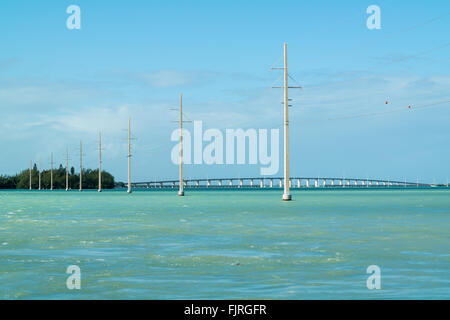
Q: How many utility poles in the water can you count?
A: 9